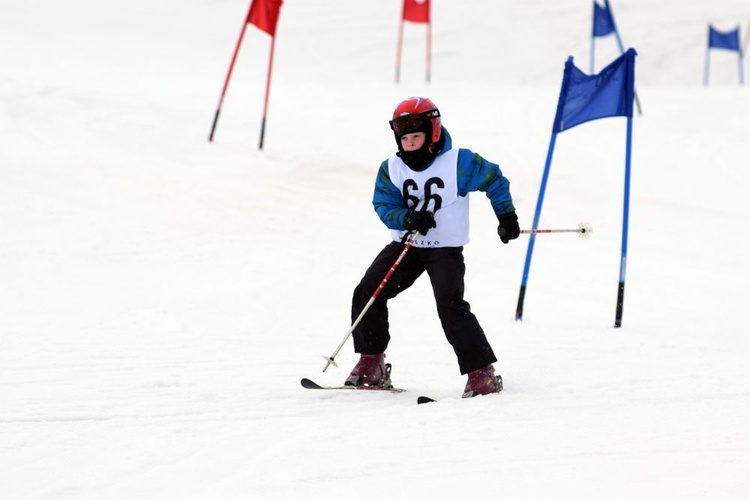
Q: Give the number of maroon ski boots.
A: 2